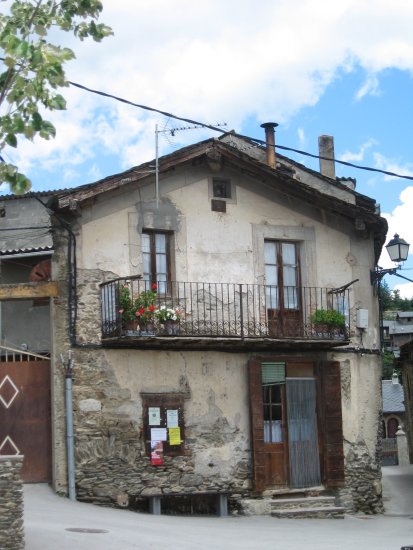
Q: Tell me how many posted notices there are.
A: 5